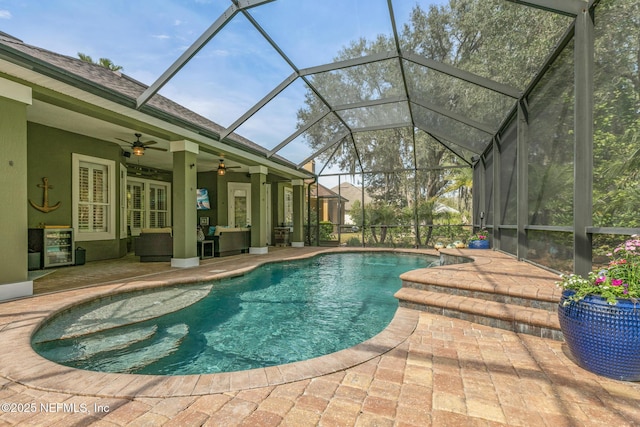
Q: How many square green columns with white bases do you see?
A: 4